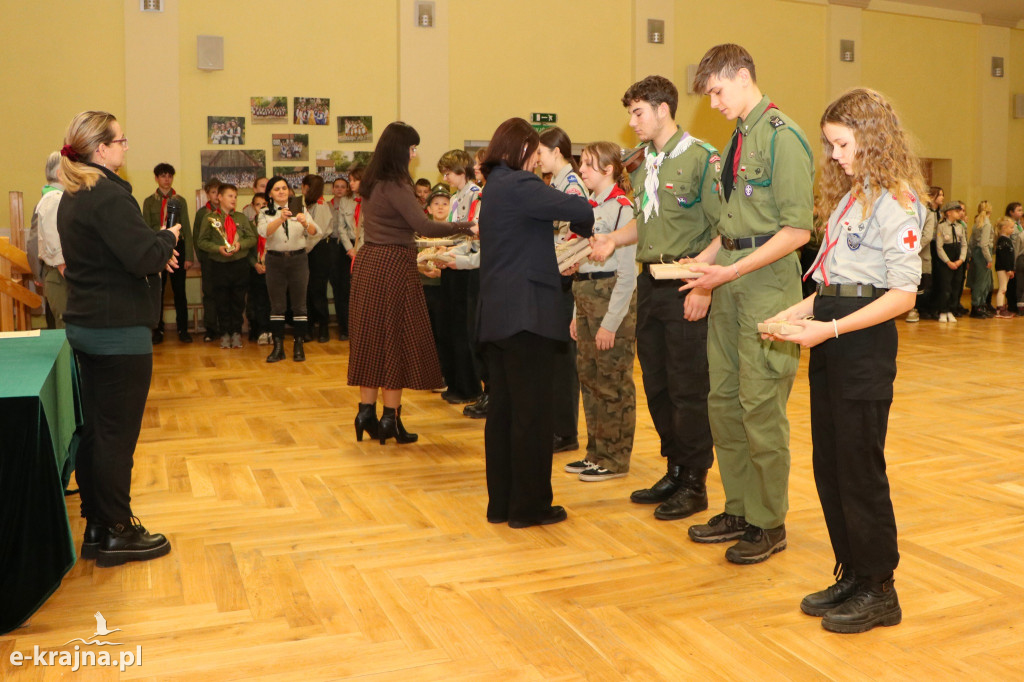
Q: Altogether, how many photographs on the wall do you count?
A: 8